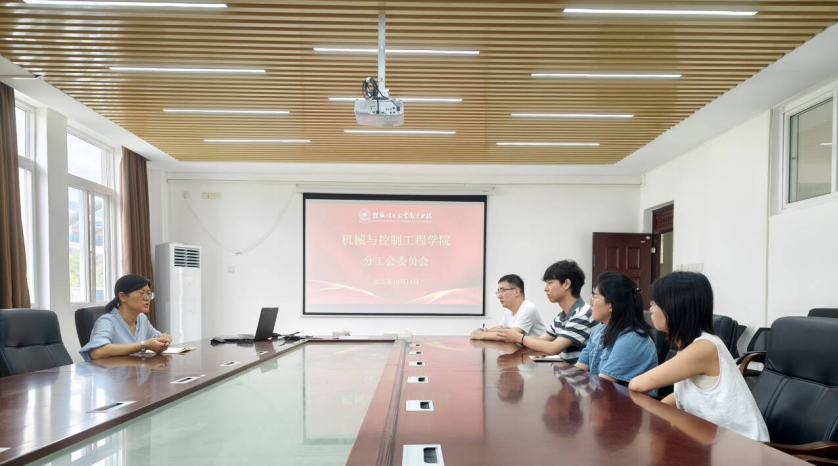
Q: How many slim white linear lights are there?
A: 11